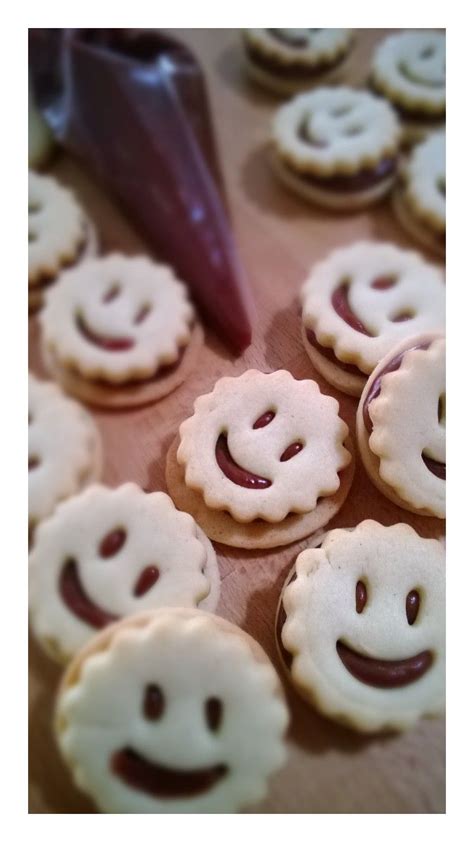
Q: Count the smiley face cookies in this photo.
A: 13